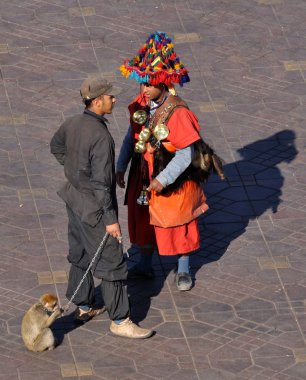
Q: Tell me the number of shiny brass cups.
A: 4